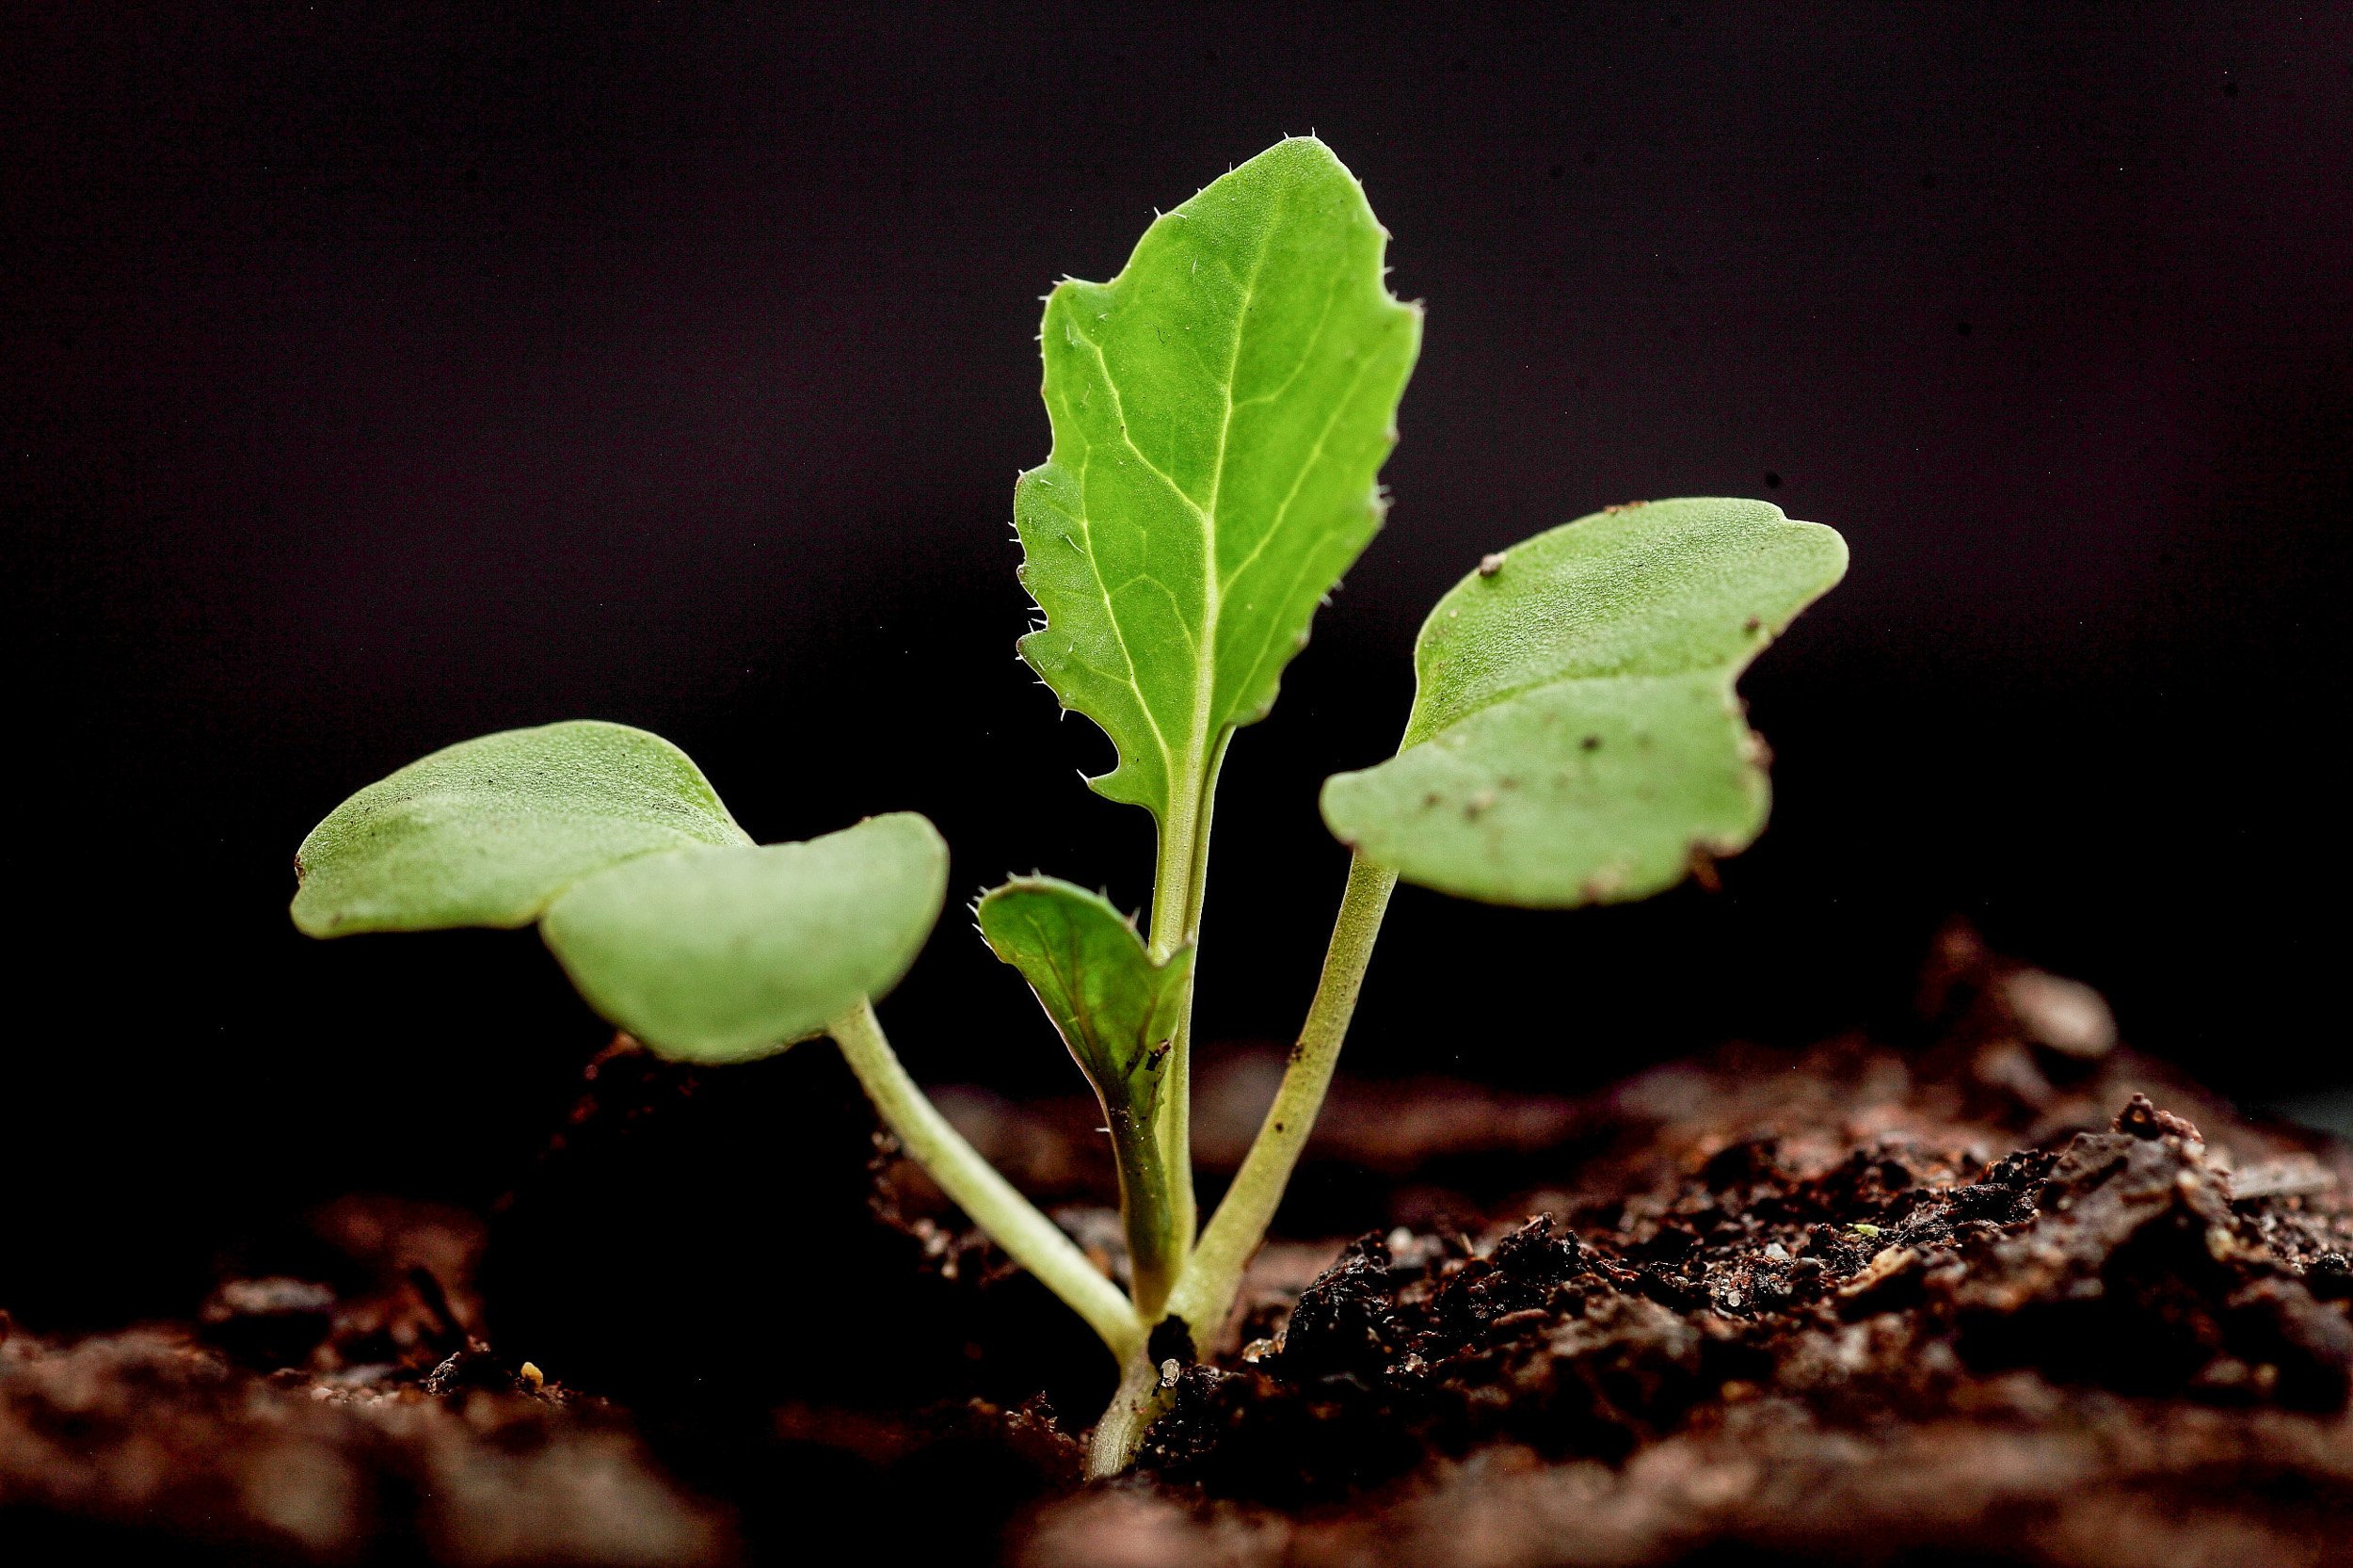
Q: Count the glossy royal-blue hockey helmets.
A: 0